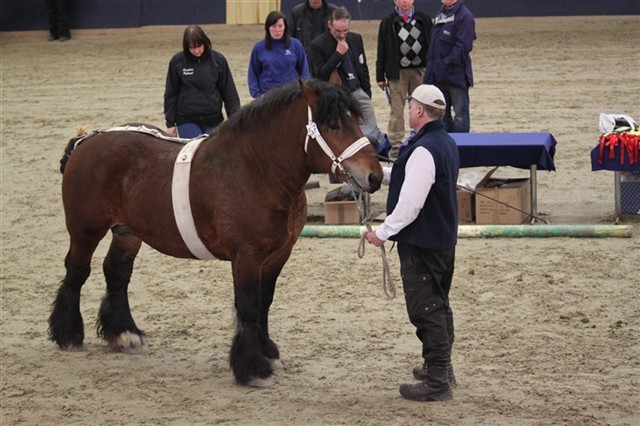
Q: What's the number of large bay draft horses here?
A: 1